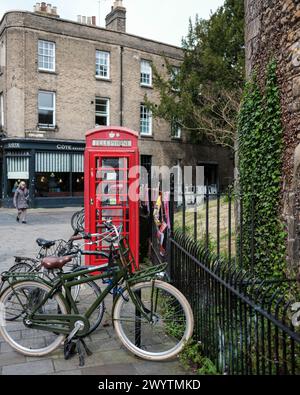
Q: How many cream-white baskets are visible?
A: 0